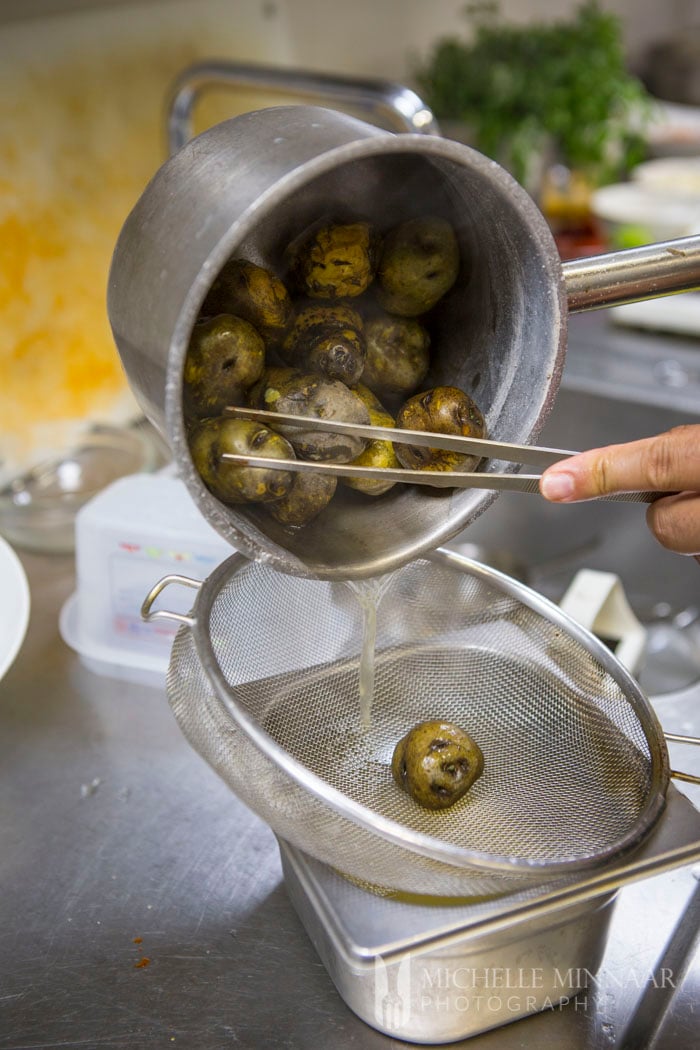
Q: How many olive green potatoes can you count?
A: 12